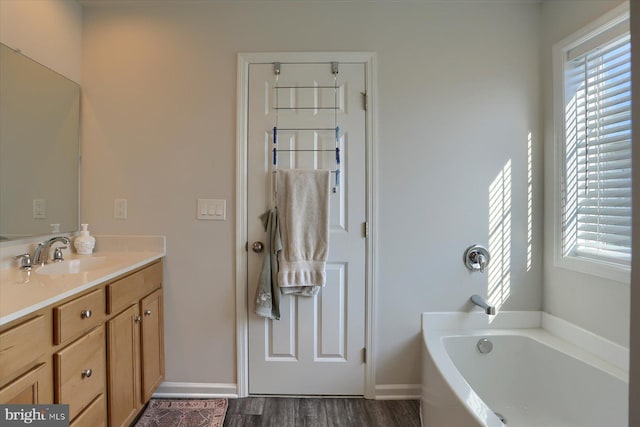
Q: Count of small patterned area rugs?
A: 1